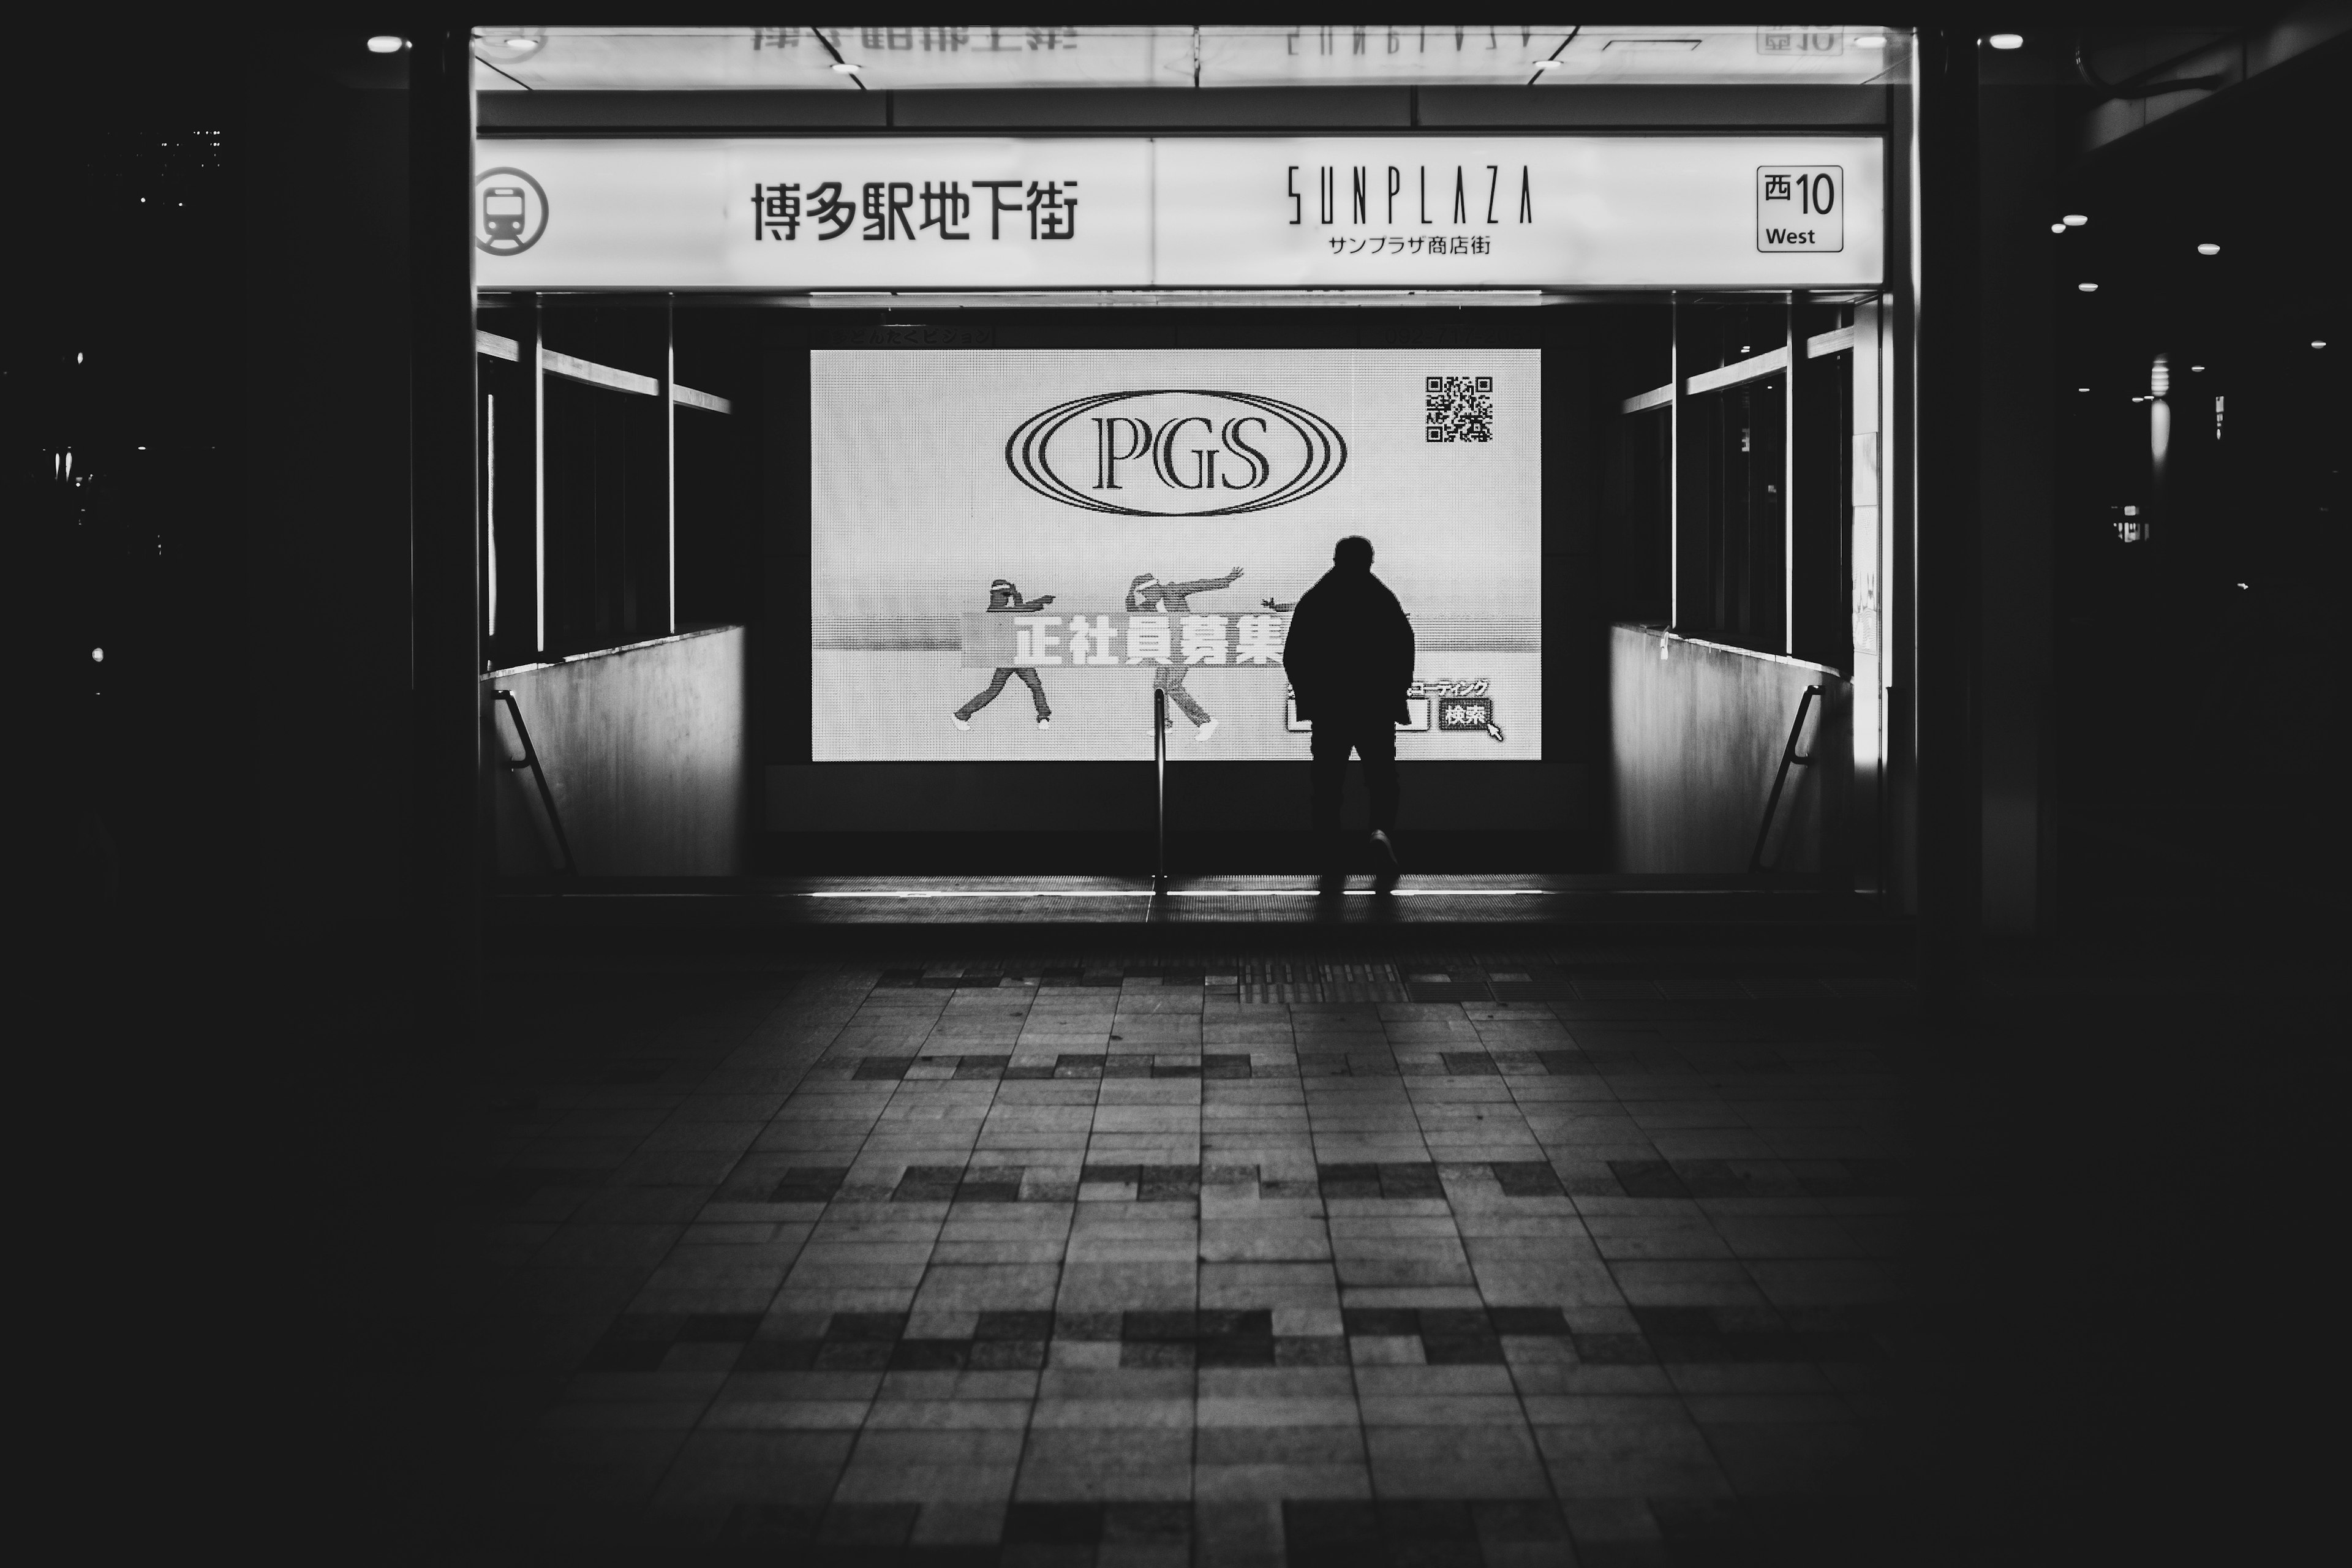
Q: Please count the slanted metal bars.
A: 2